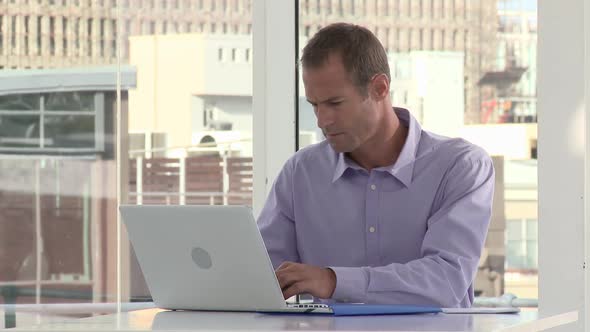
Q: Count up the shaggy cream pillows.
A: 0